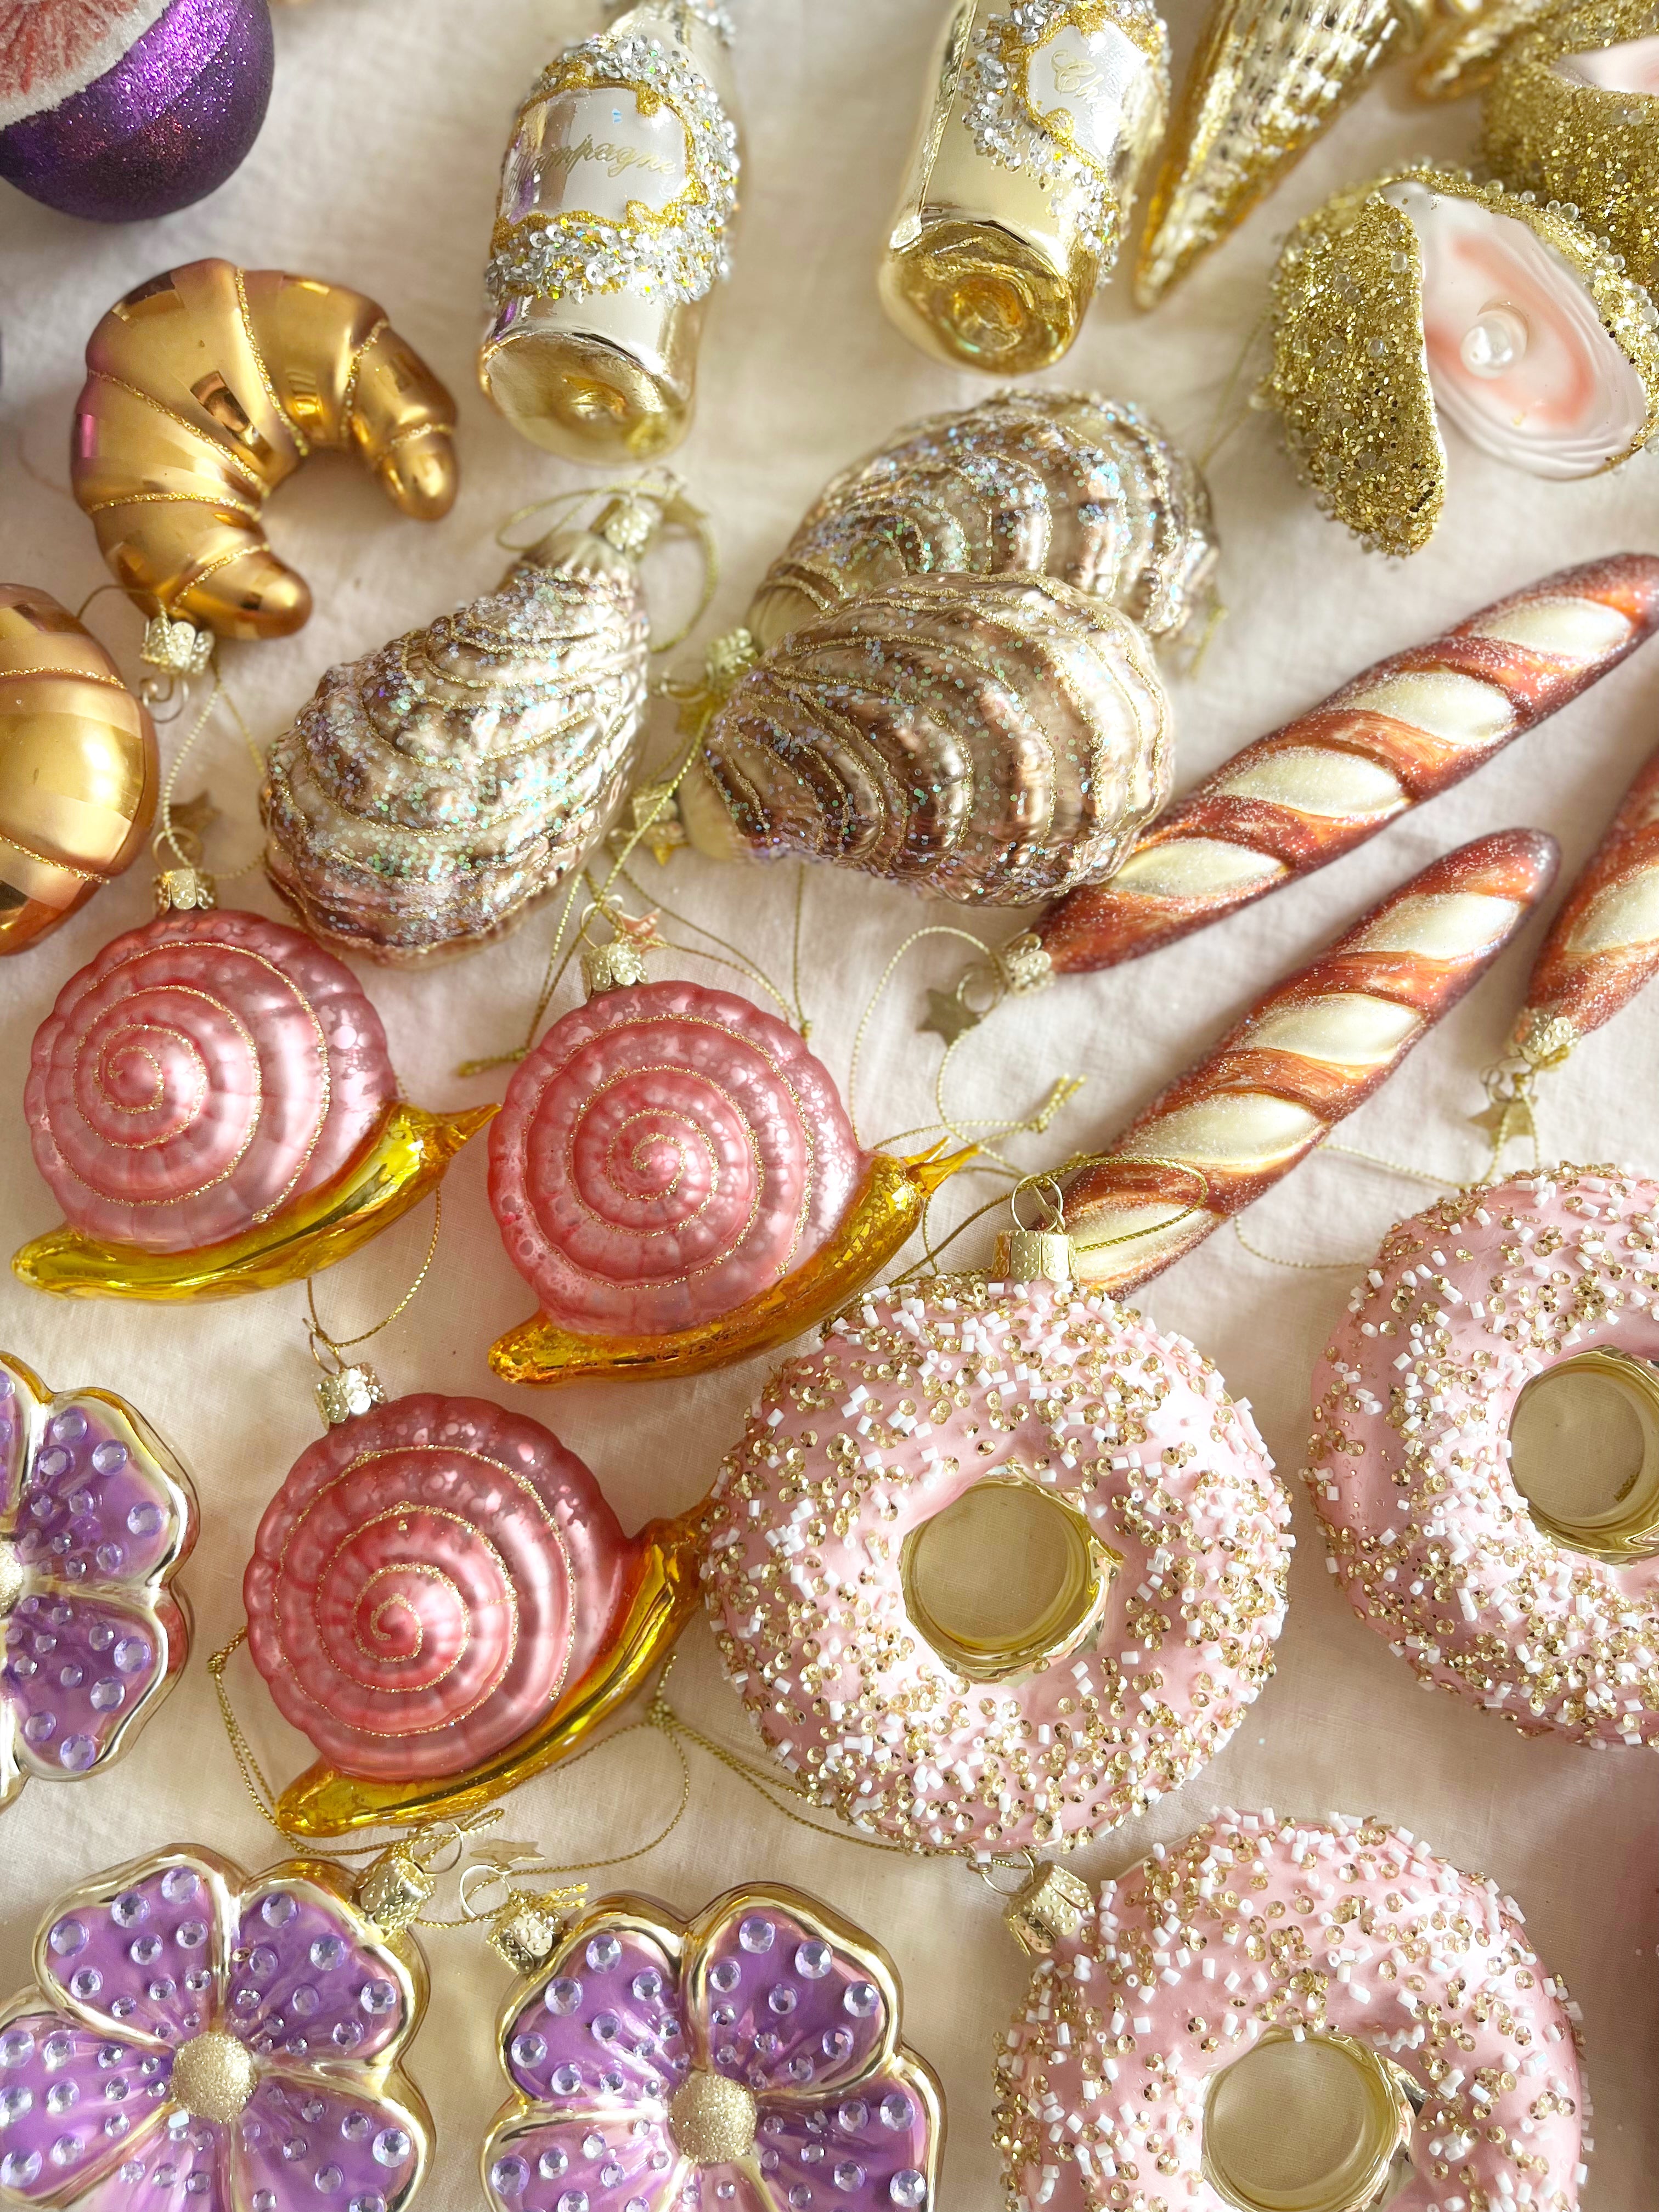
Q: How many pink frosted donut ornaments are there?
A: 3